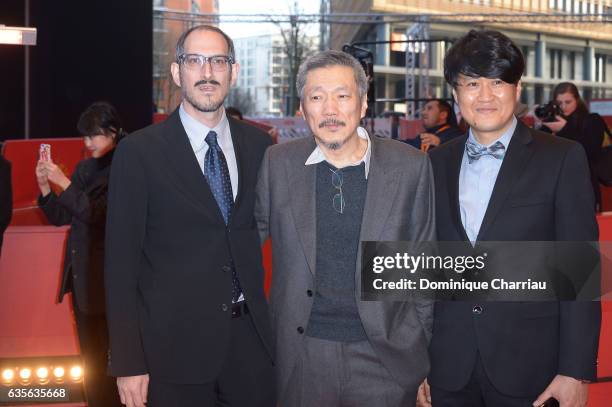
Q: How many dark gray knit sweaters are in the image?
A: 1